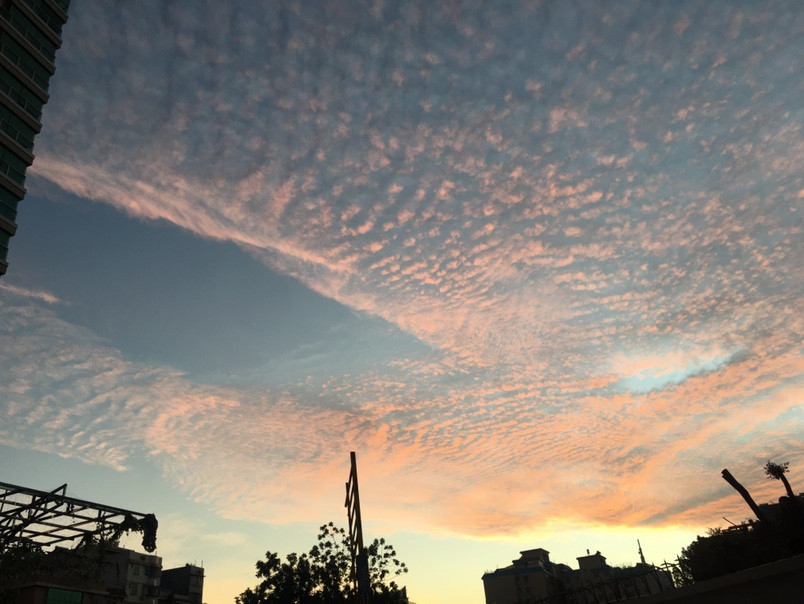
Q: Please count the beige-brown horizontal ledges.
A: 9